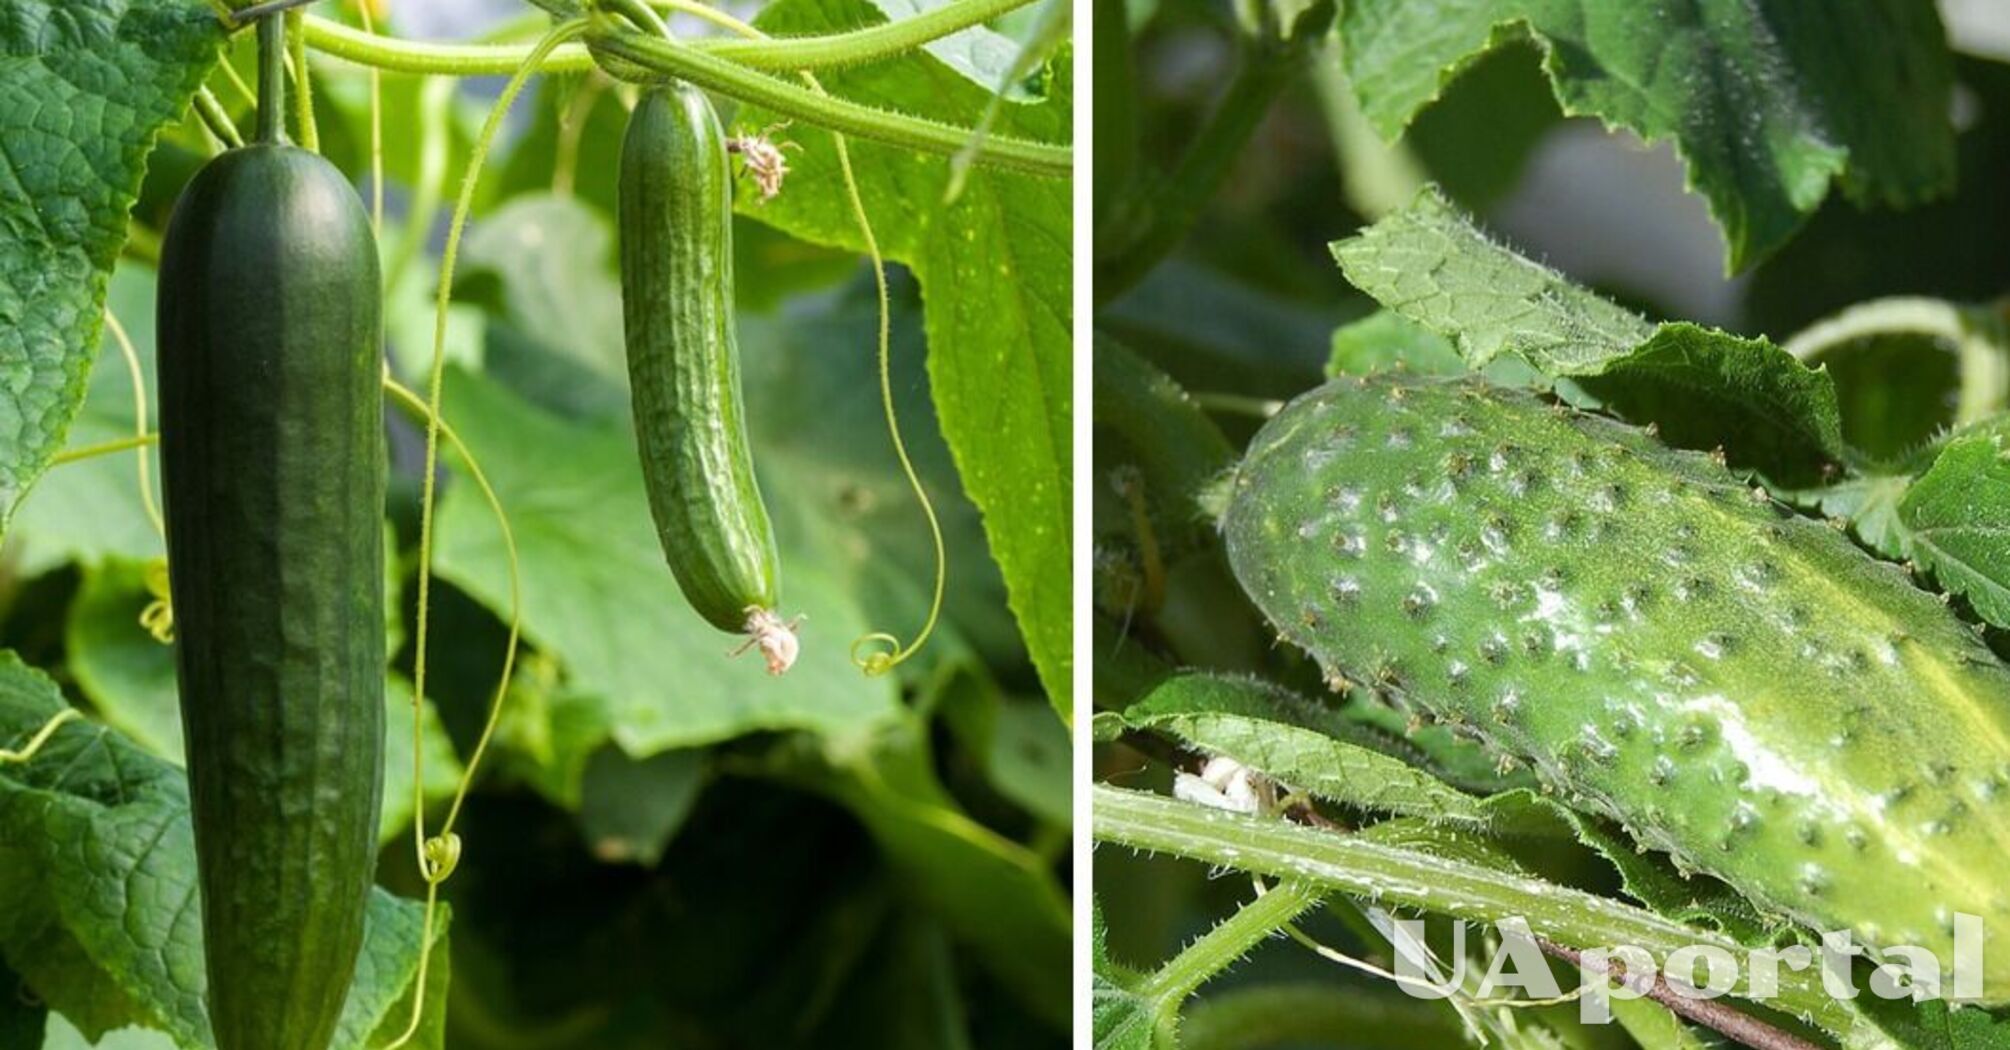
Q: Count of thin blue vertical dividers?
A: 0